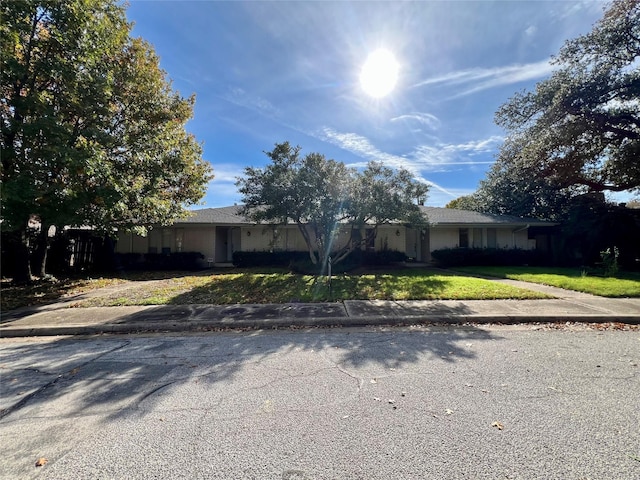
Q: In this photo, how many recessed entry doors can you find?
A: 2